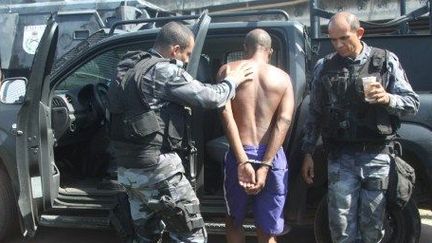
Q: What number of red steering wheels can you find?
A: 0